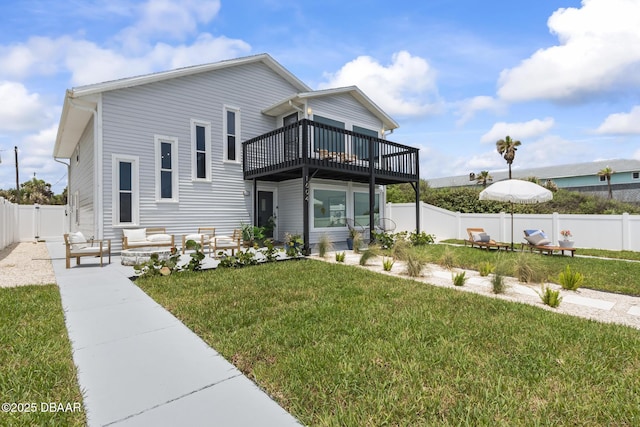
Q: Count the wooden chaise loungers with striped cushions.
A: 2